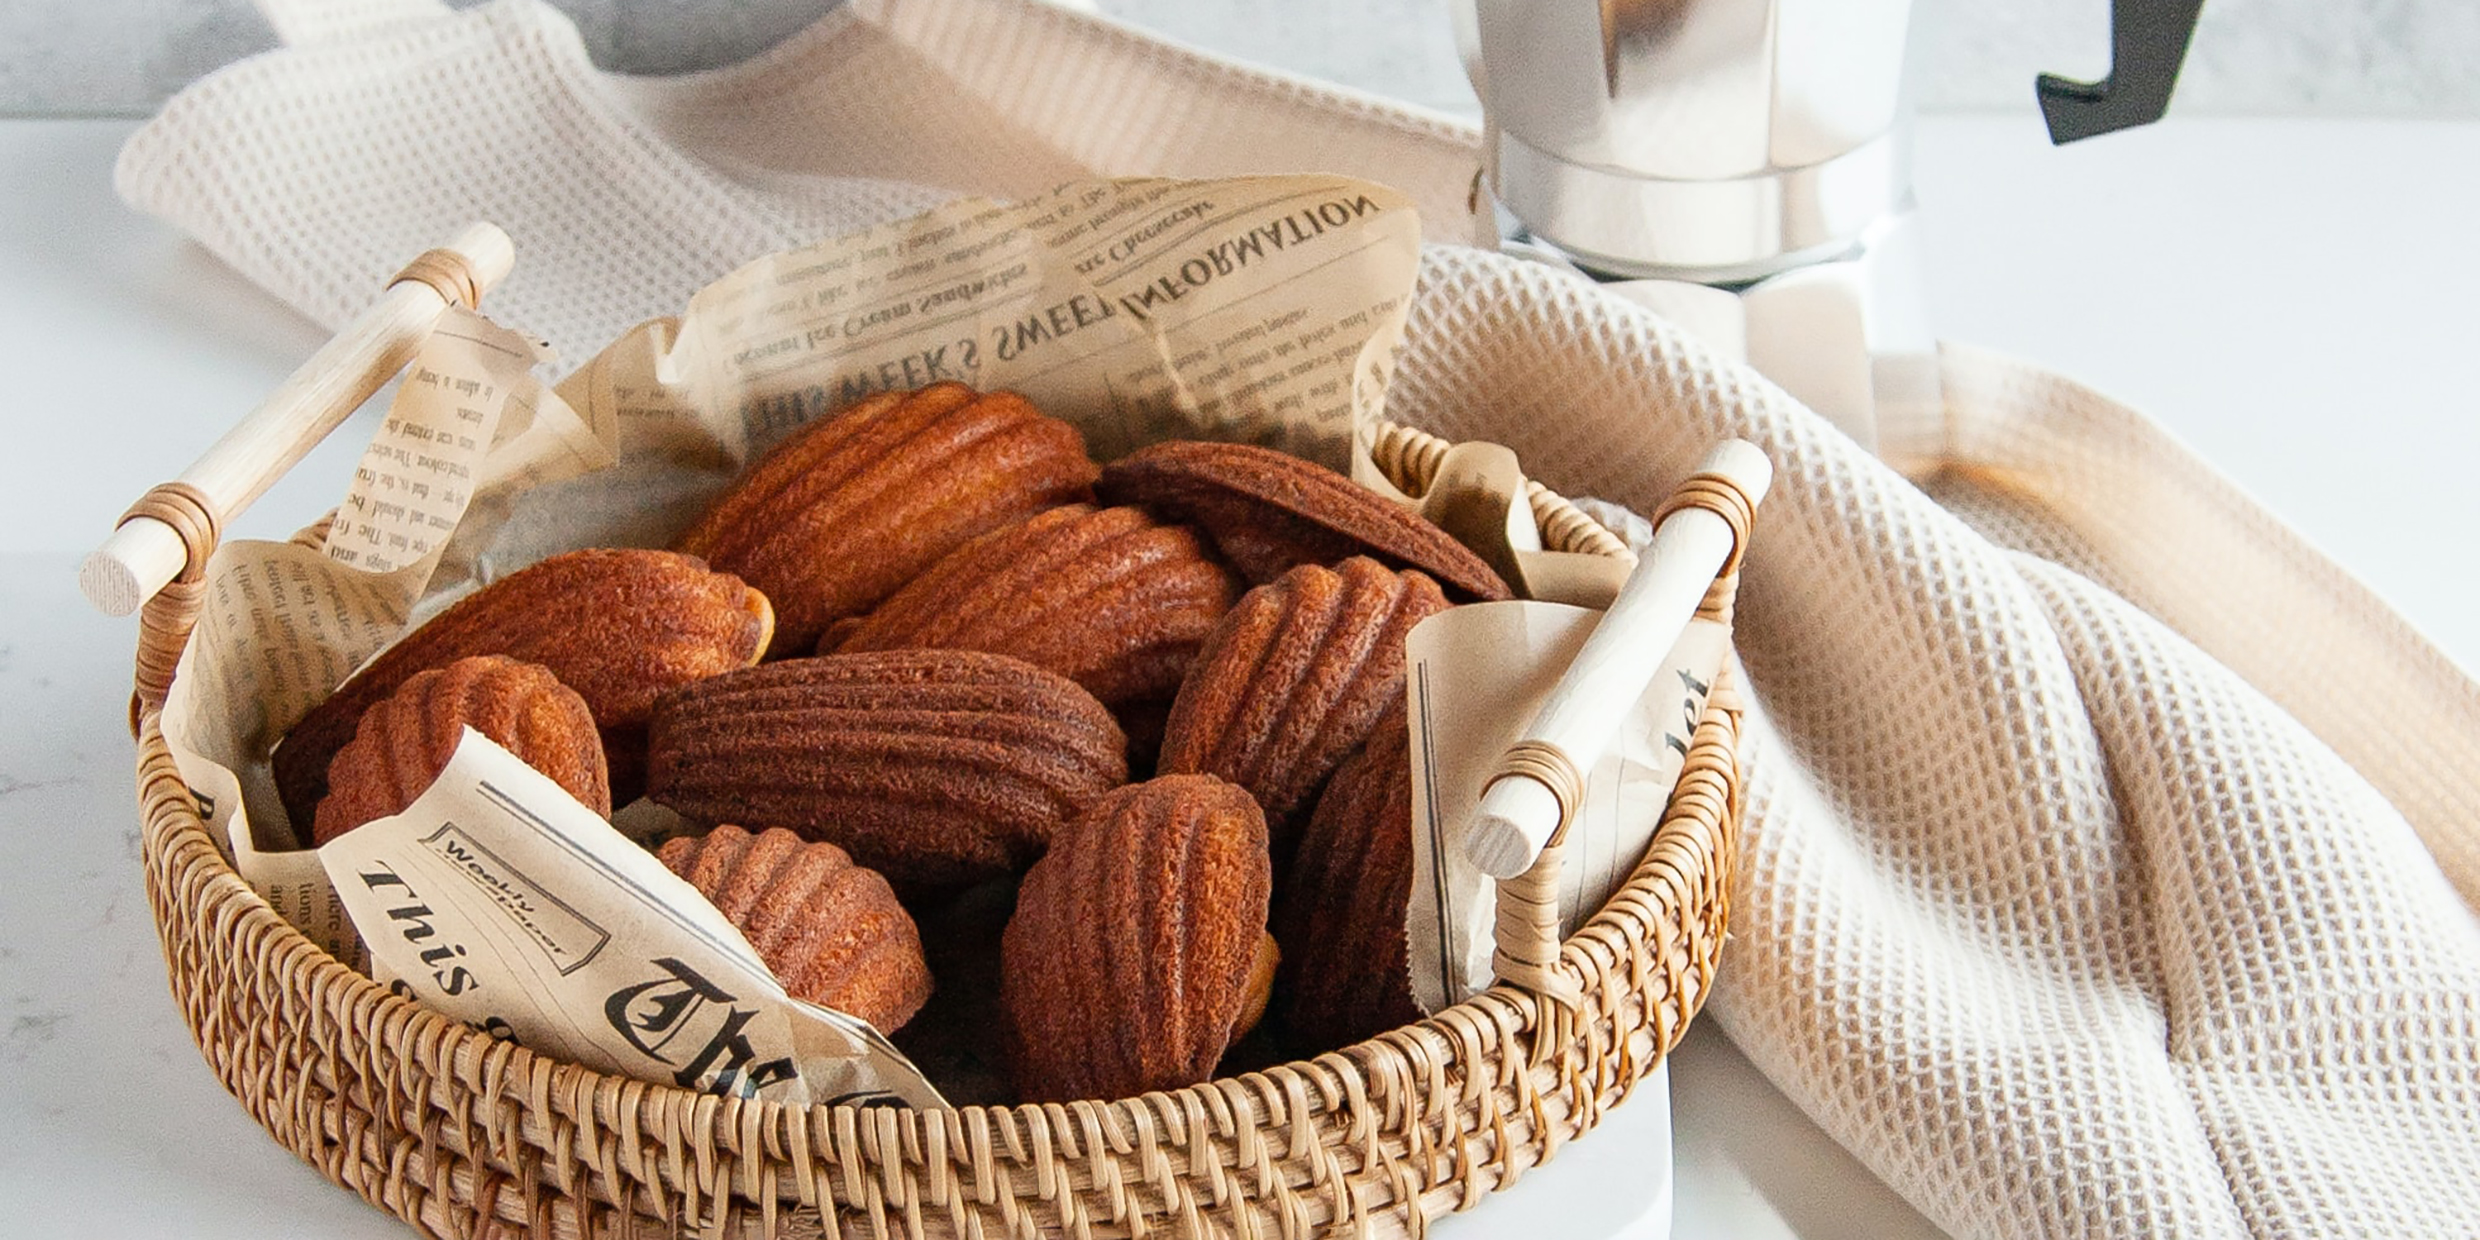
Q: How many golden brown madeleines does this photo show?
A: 10